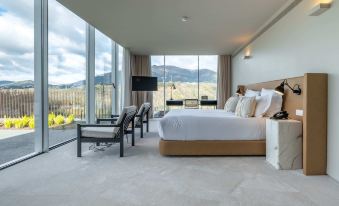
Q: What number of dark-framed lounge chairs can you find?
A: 2